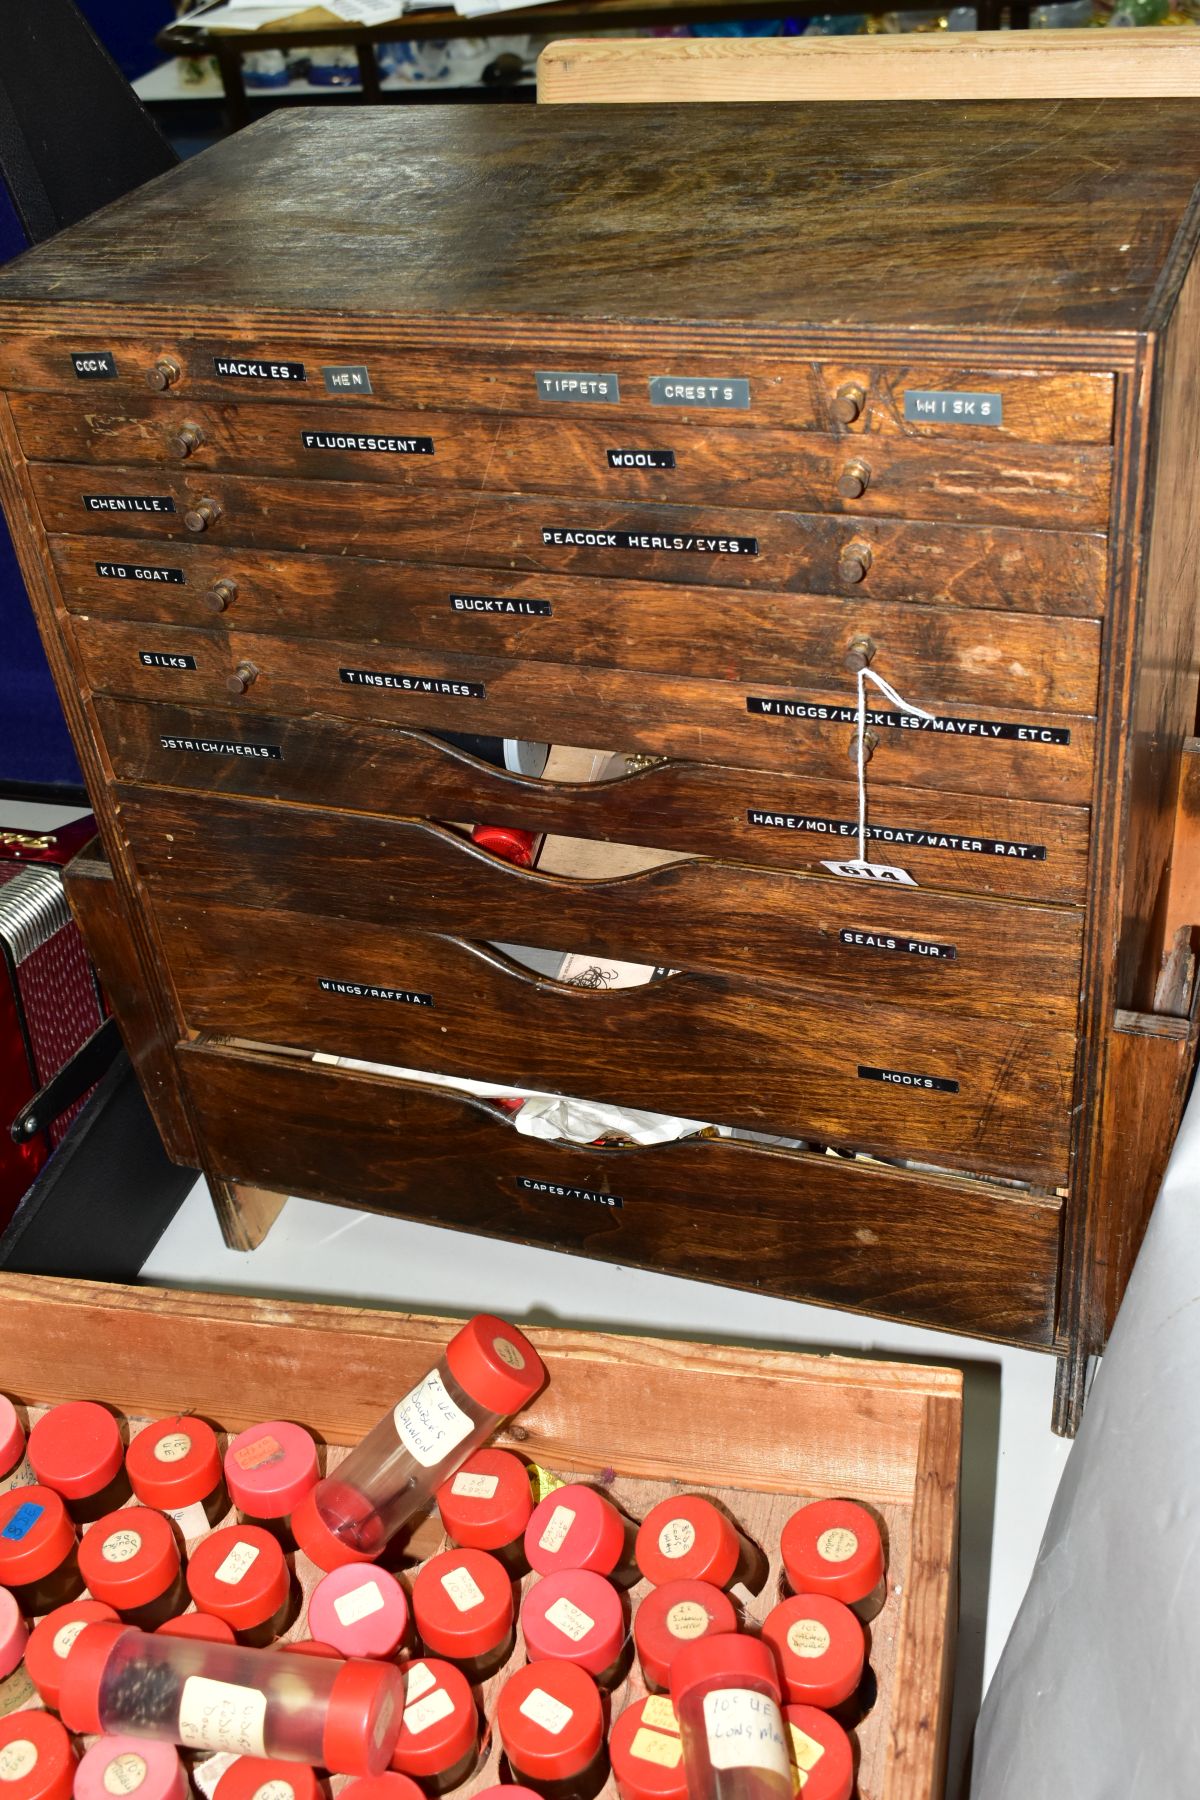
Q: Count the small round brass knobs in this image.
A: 10